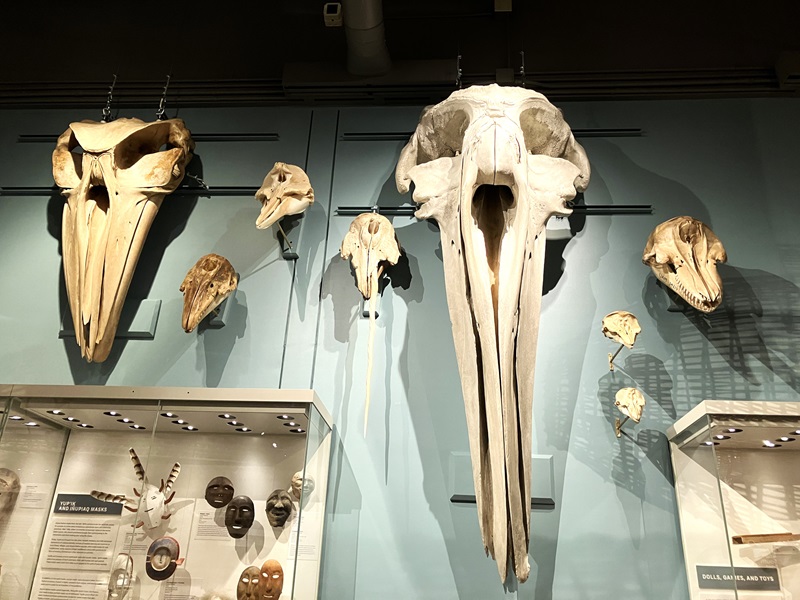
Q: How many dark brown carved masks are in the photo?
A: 3